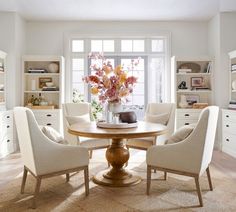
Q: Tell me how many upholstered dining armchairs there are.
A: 4